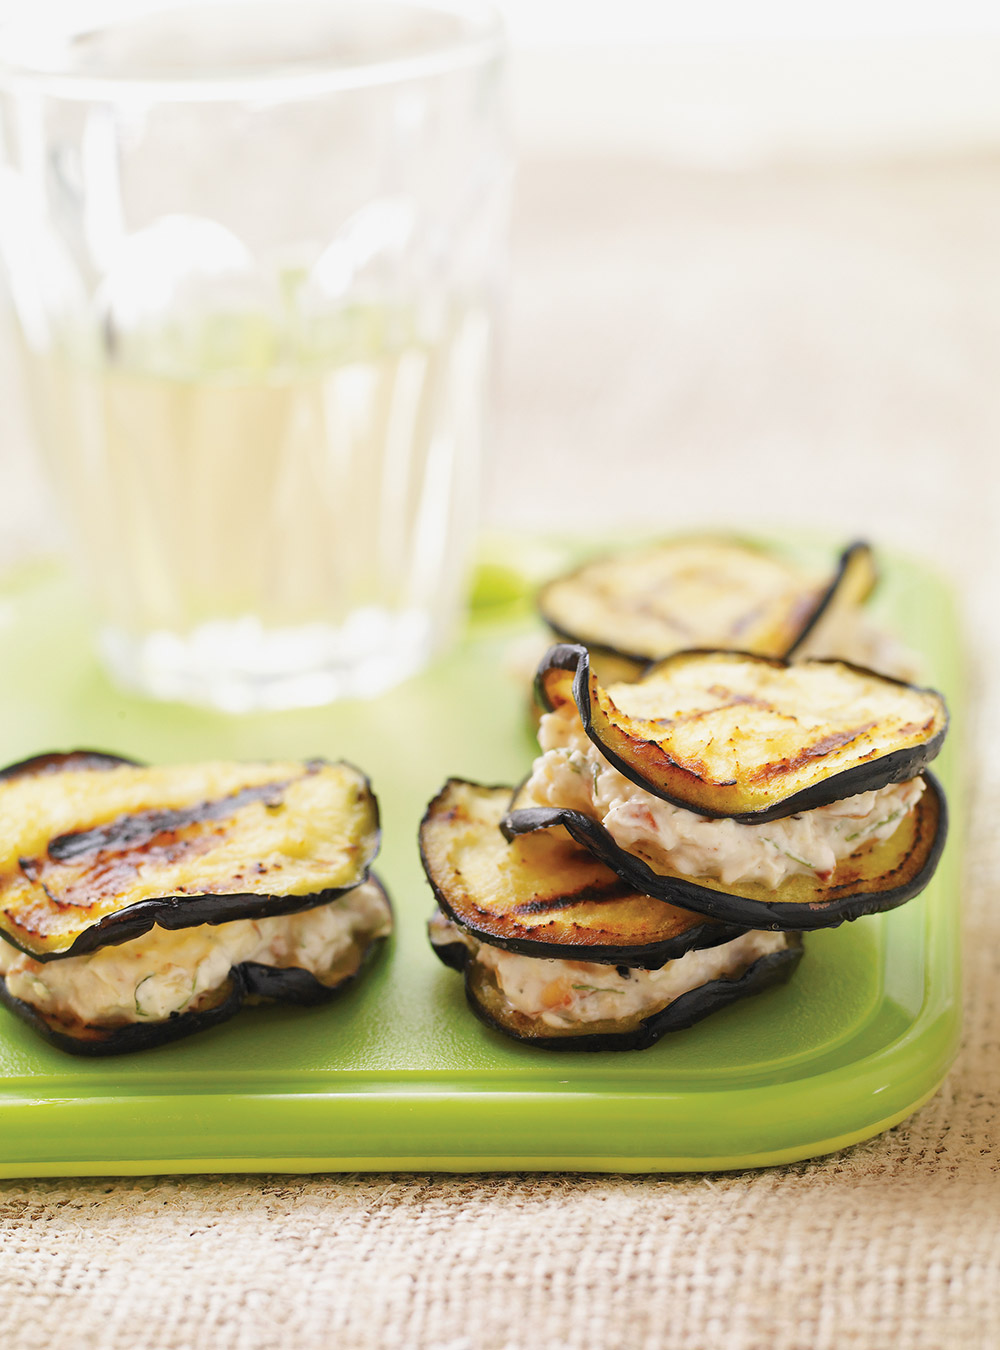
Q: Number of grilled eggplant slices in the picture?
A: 8